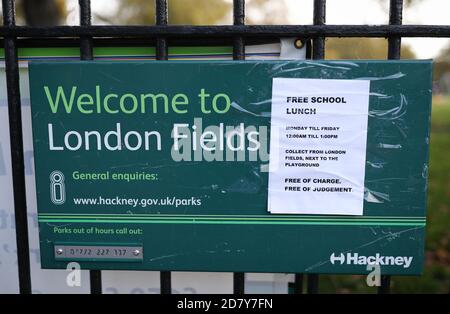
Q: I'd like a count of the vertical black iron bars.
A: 6